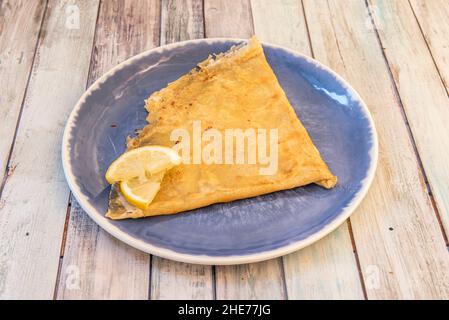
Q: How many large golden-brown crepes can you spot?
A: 1